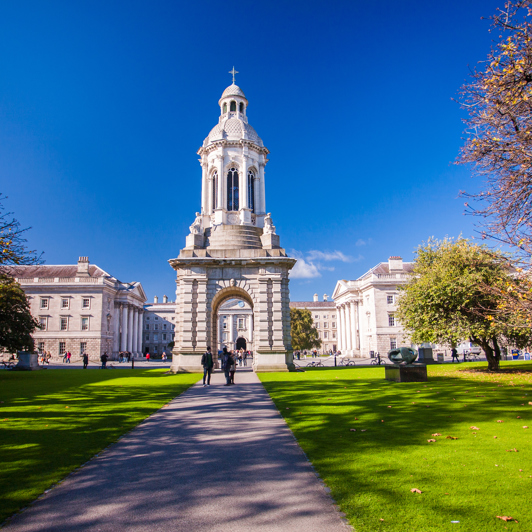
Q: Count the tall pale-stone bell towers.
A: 1